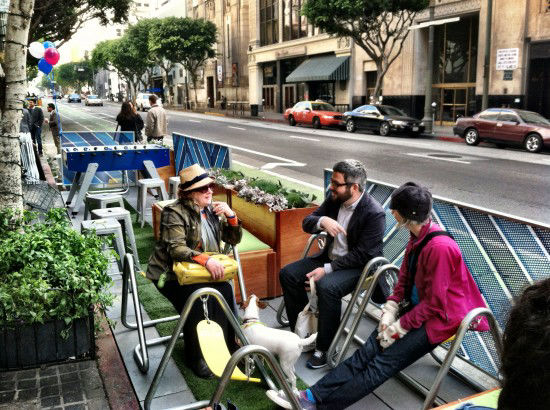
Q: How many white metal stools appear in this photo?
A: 5